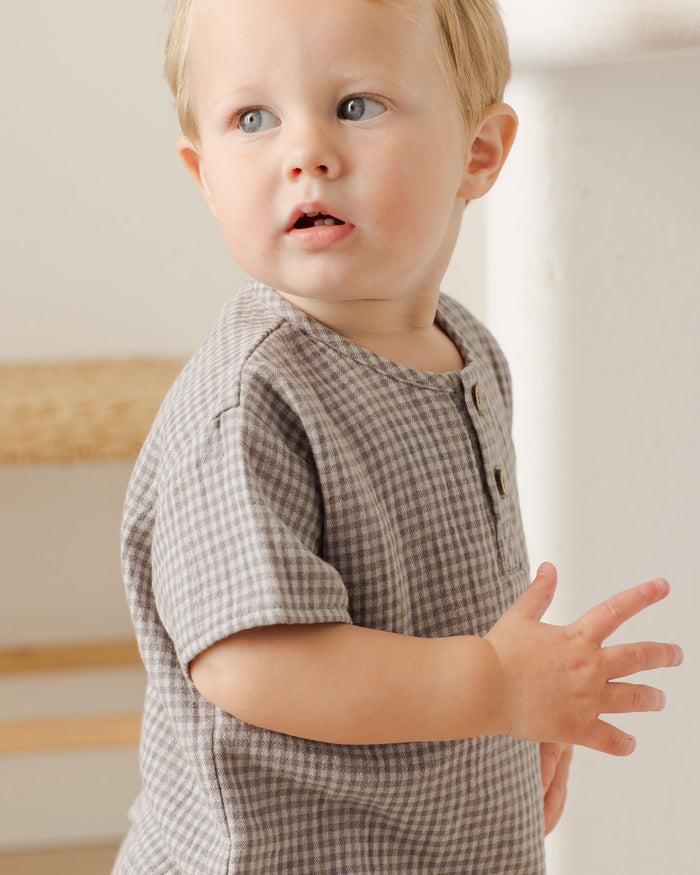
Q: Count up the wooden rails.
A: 2